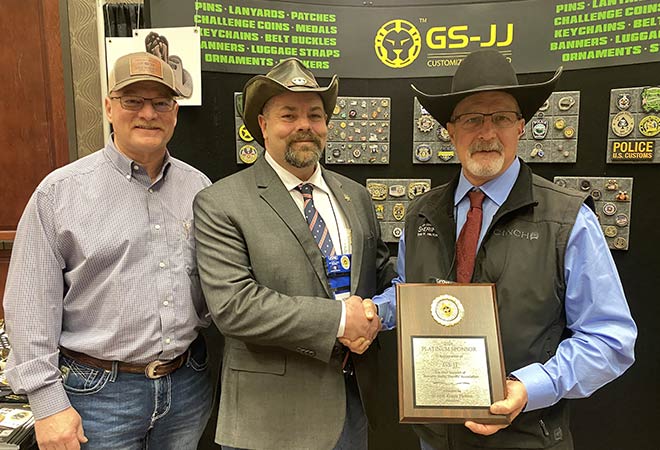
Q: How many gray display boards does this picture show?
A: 7